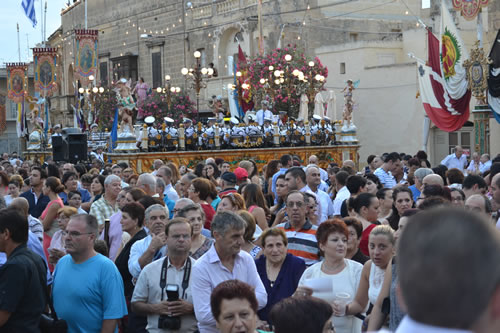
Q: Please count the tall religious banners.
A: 3